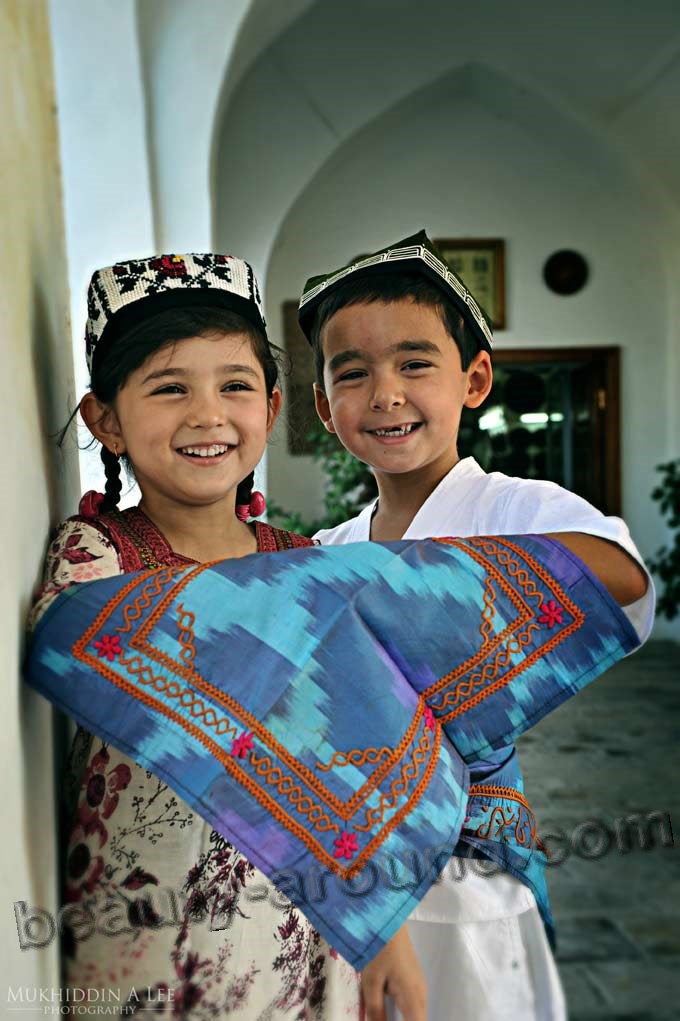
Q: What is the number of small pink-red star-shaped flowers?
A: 5